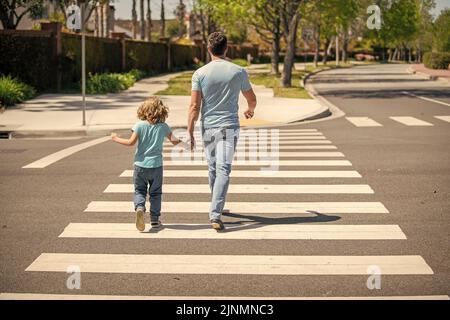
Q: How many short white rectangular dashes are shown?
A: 3